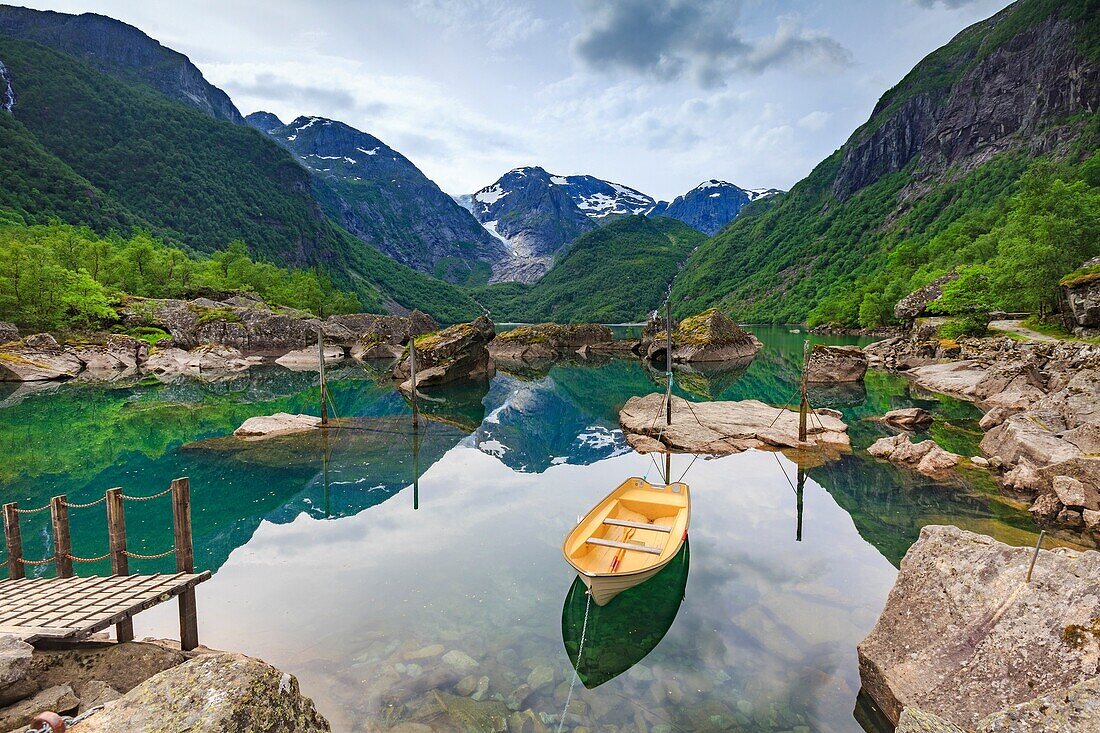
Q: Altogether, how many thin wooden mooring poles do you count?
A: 4